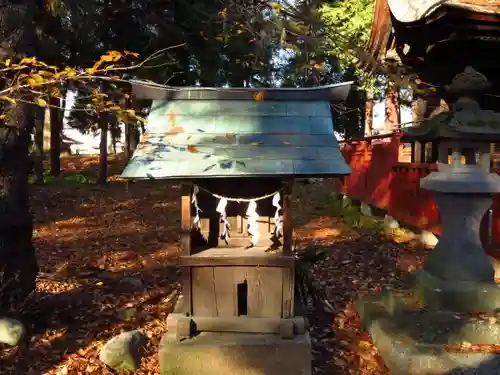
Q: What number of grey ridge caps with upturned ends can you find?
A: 1